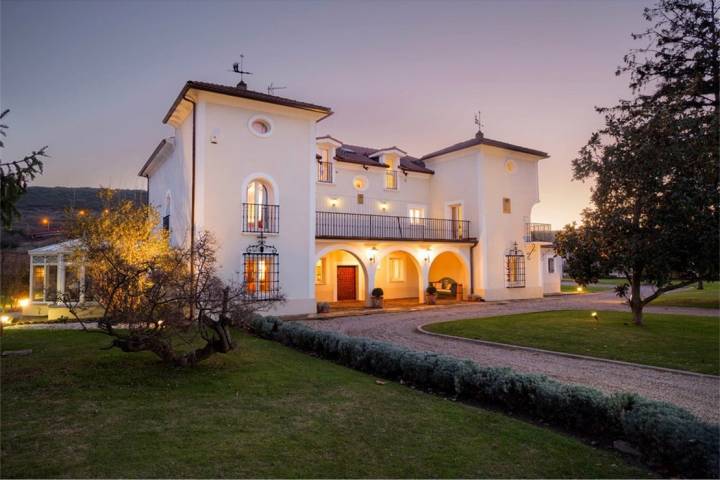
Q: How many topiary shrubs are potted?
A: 2